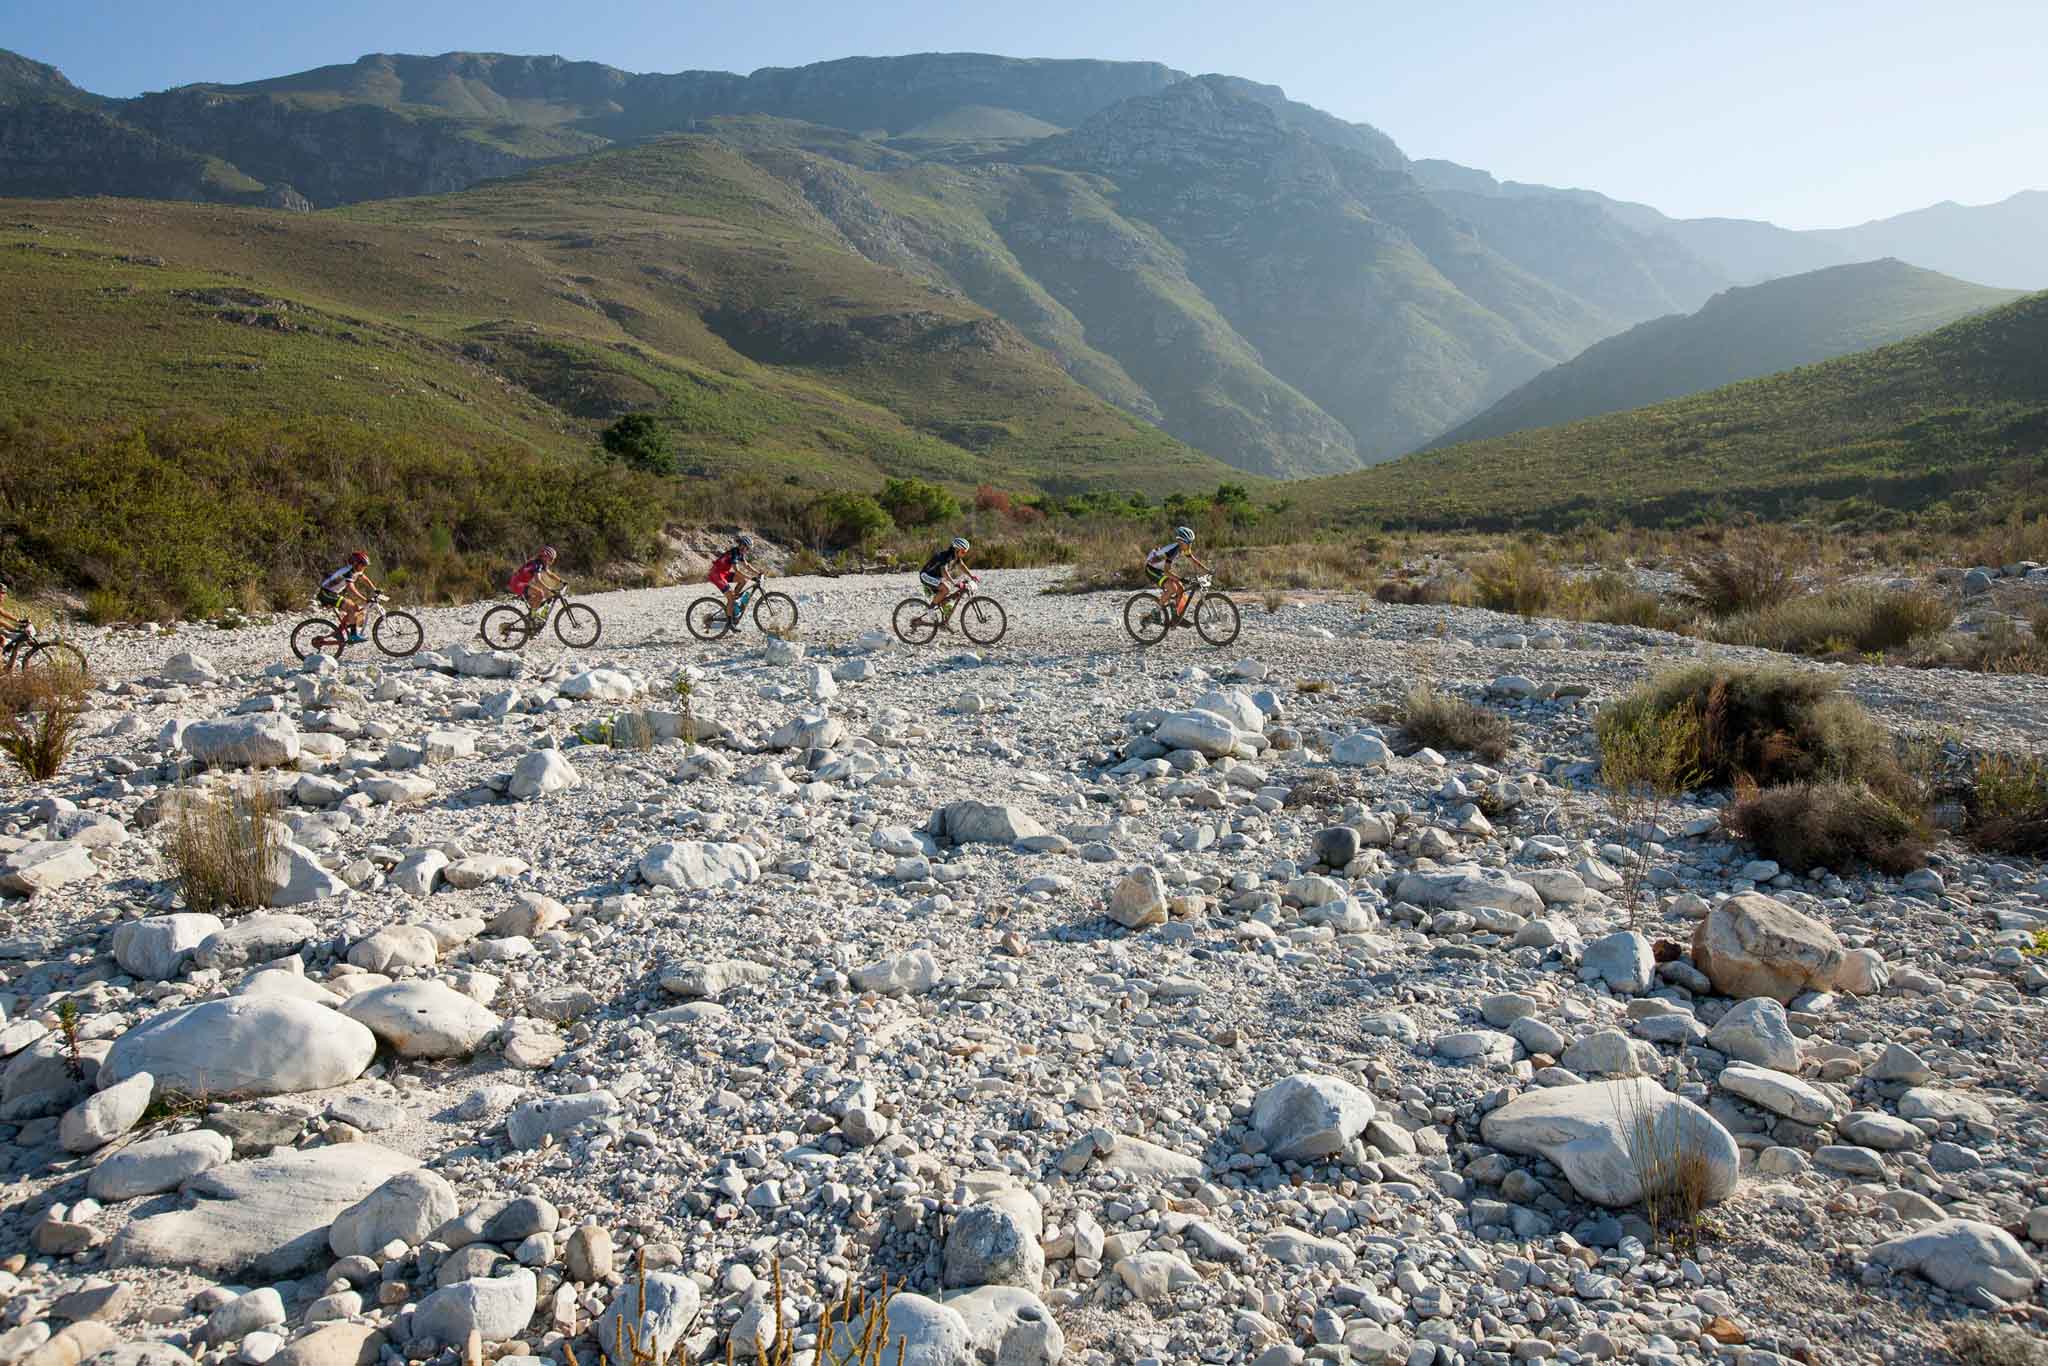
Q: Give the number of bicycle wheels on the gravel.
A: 11